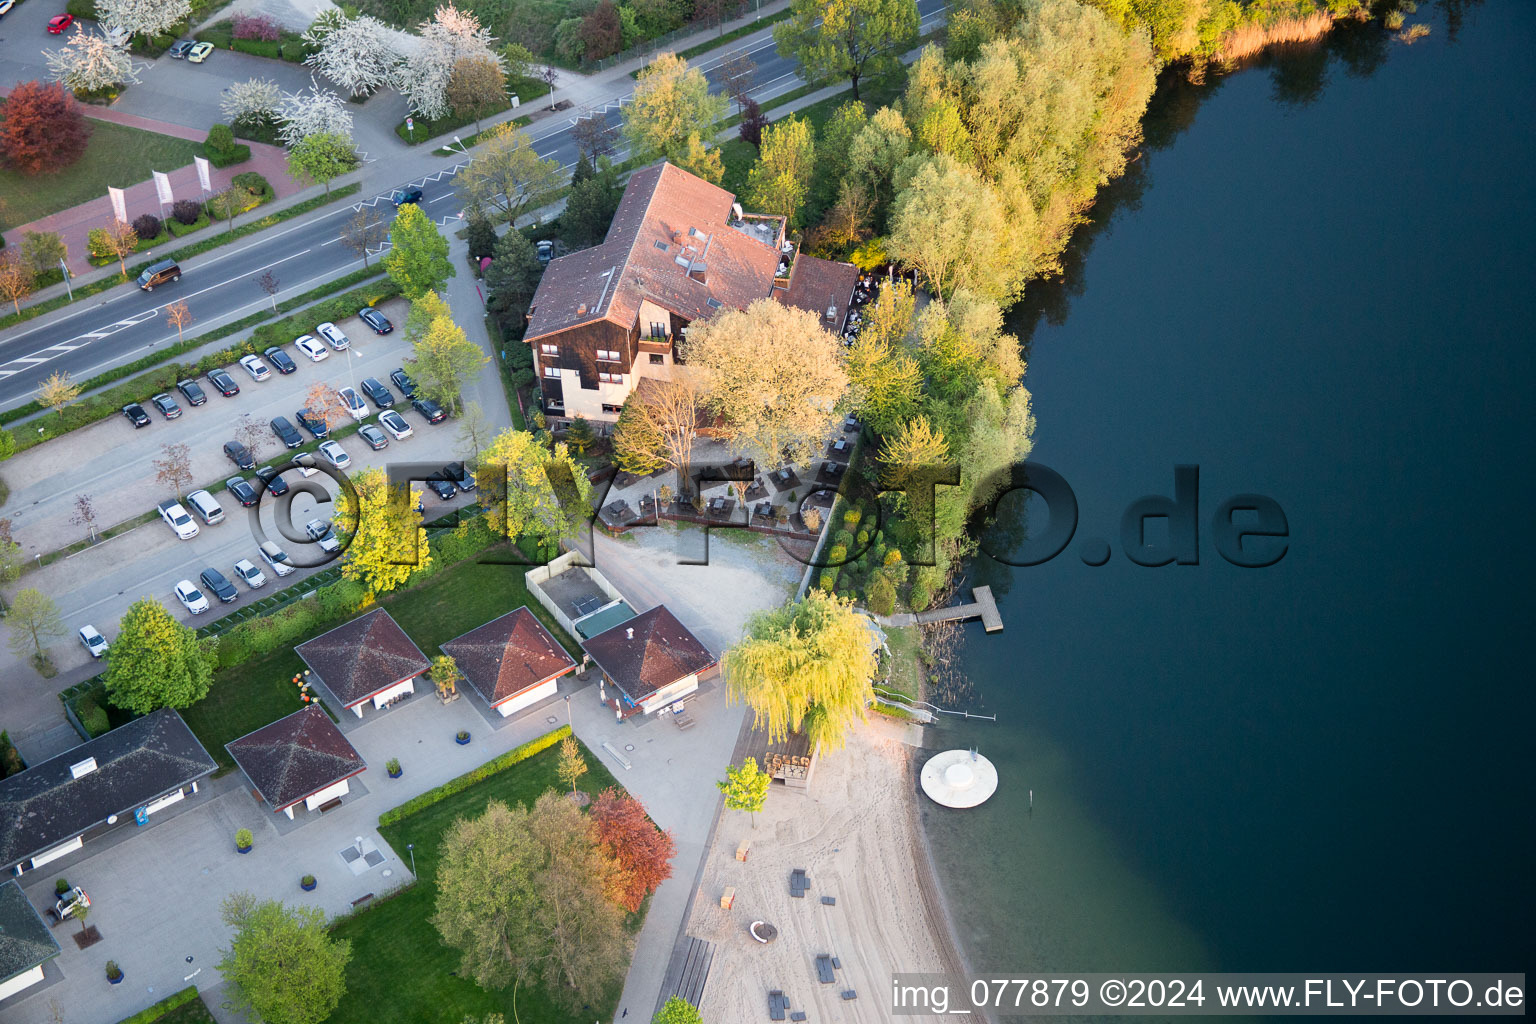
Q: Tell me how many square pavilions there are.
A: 4